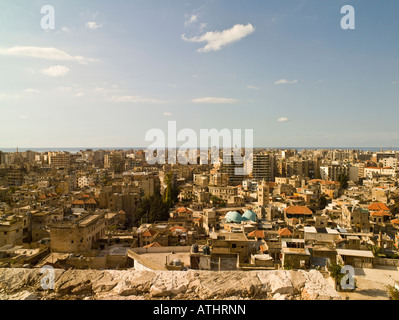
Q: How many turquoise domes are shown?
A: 2